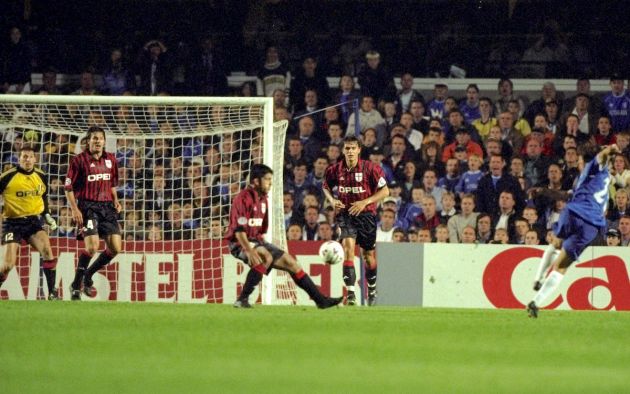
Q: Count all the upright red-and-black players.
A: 2